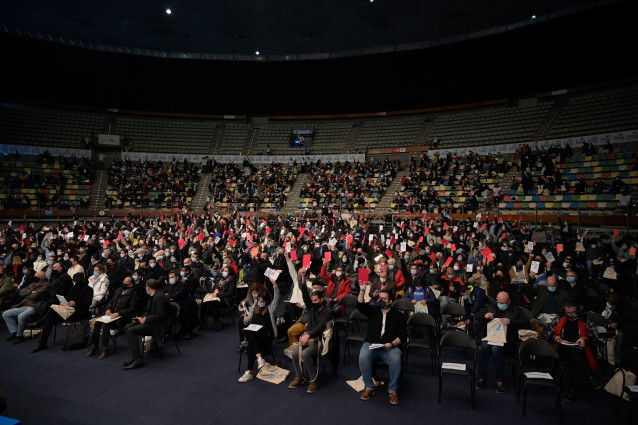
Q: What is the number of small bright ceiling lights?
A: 4